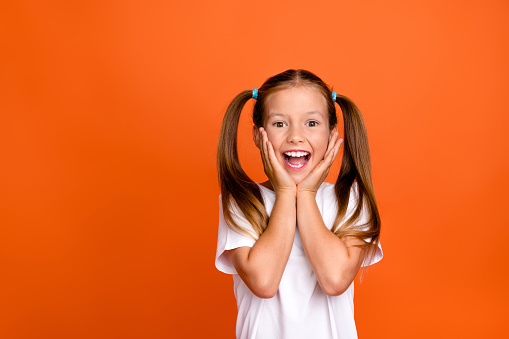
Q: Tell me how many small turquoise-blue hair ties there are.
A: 2